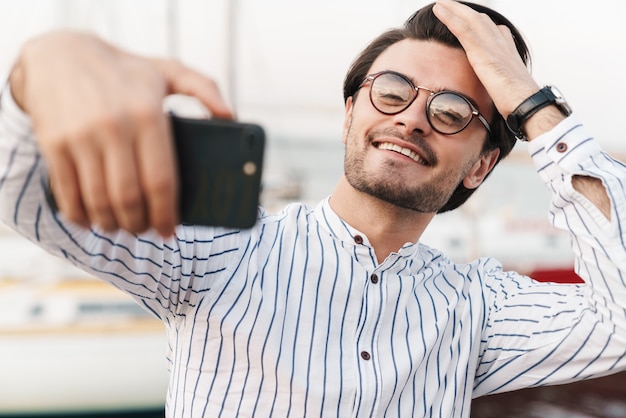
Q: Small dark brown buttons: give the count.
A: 4